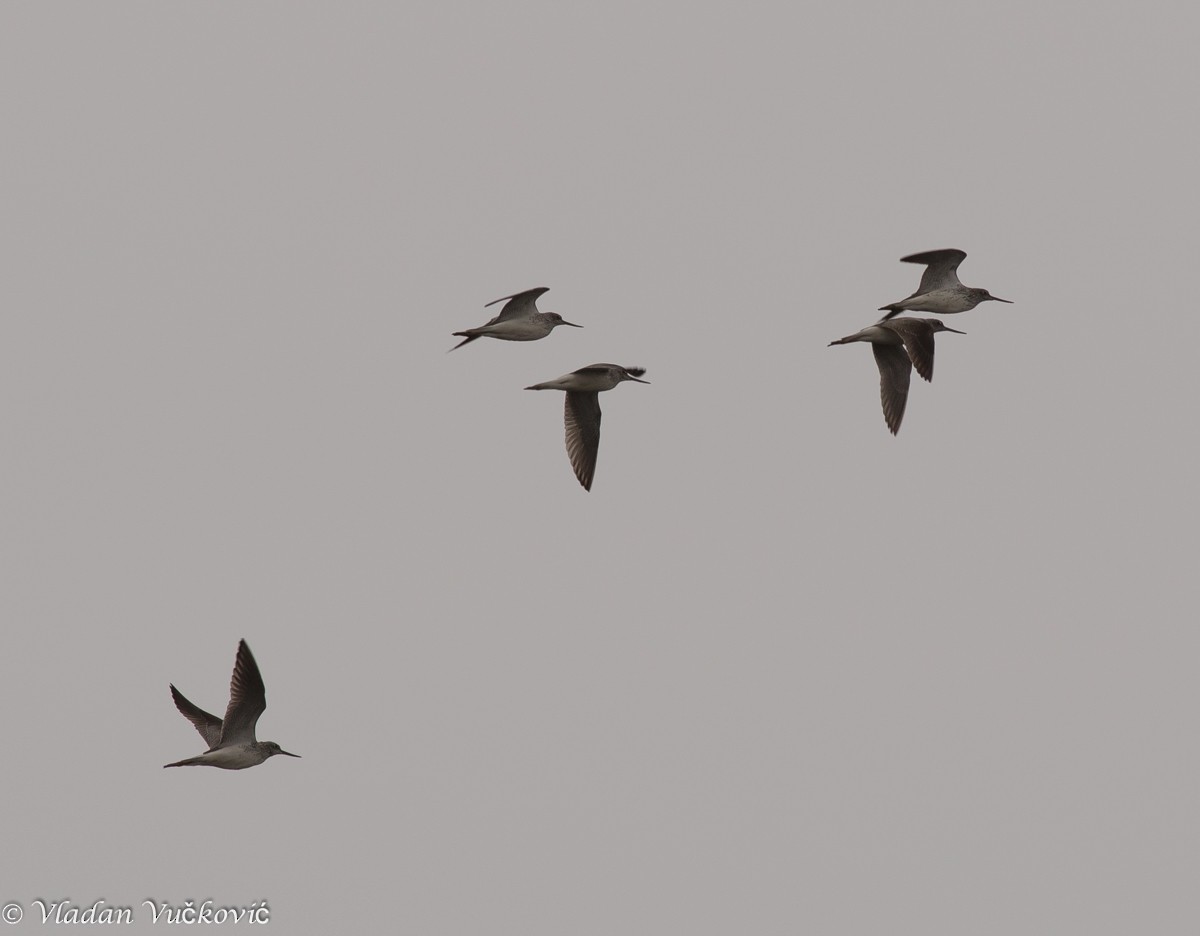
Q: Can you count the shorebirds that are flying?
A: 5